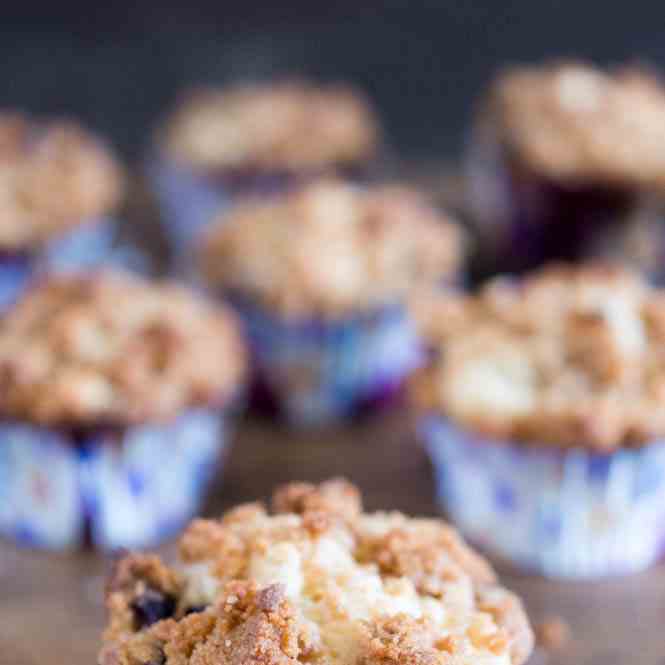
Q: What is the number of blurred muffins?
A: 6